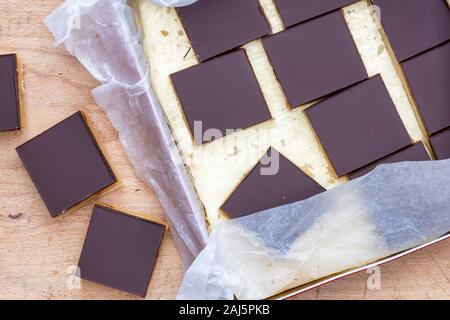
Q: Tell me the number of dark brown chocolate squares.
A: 13